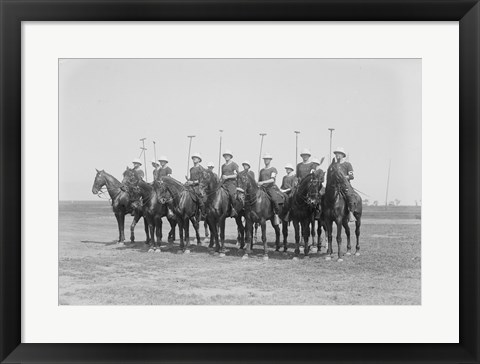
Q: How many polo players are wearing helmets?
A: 12